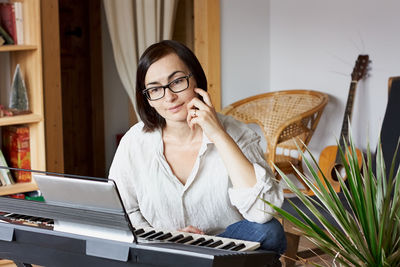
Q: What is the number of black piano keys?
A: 11